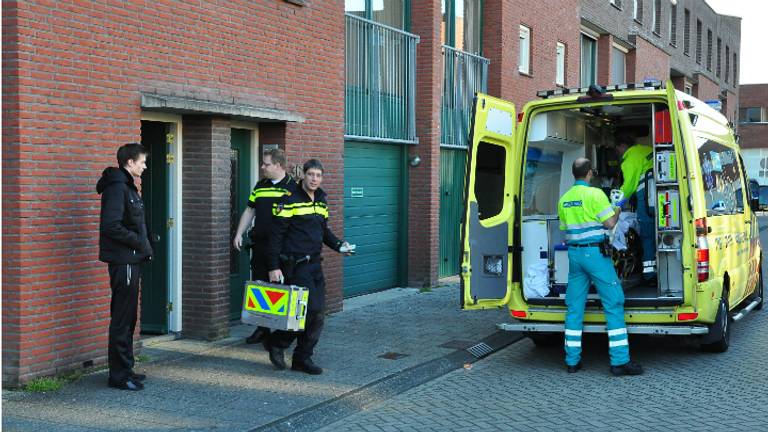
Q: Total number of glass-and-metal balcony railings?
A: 2